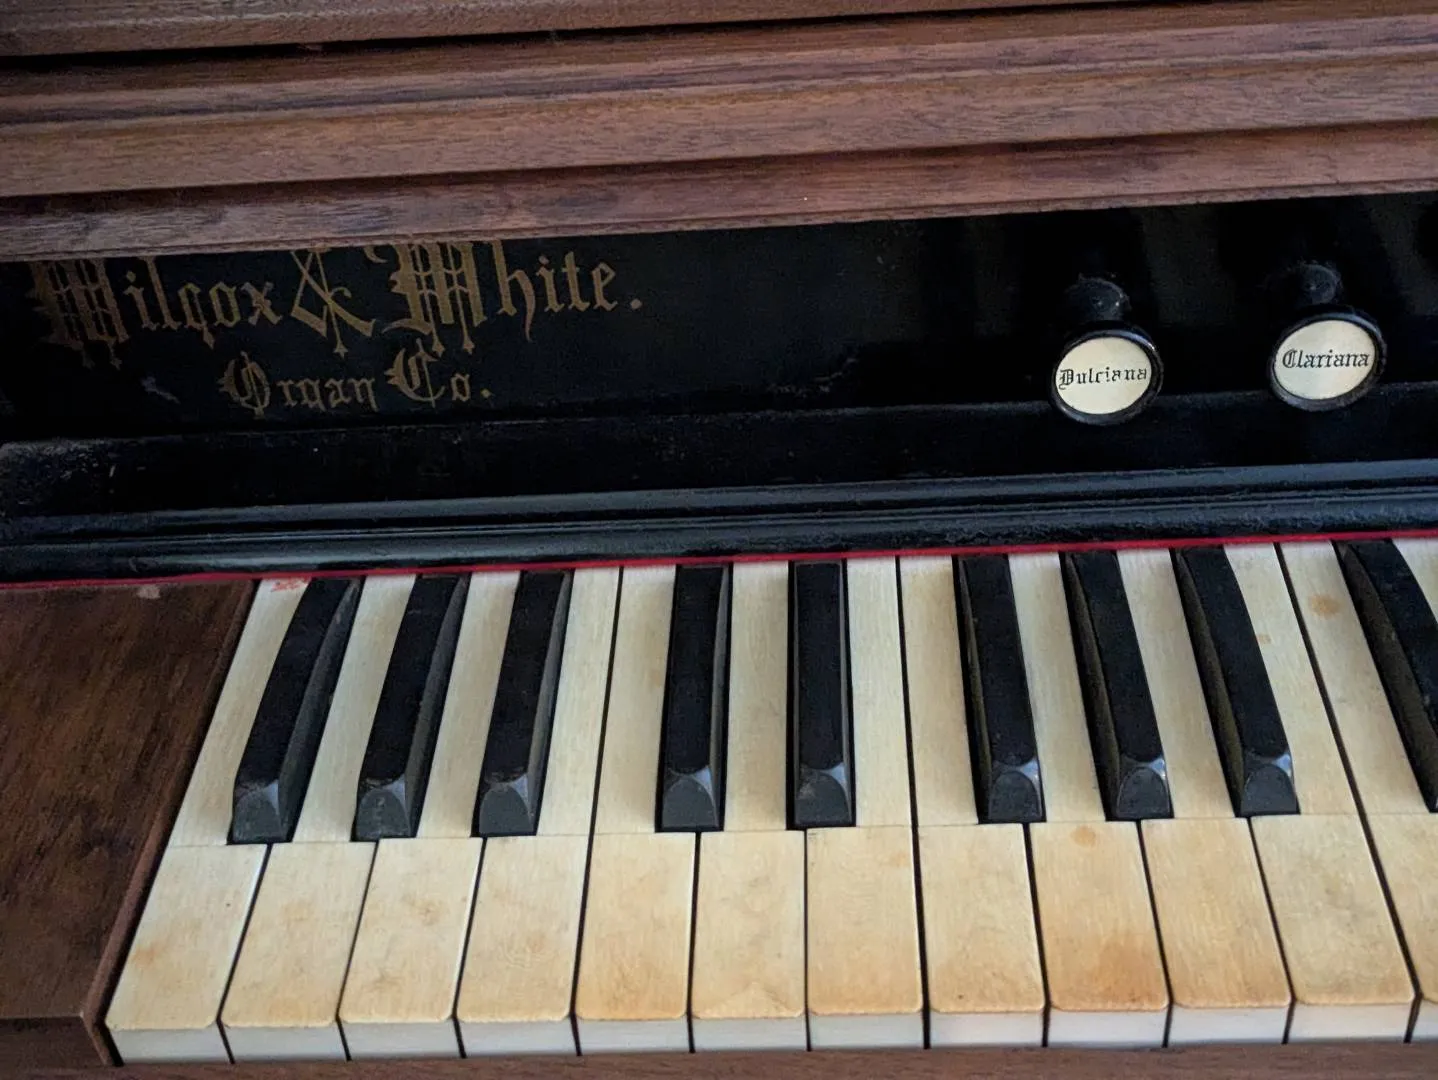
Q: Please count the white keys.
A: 12